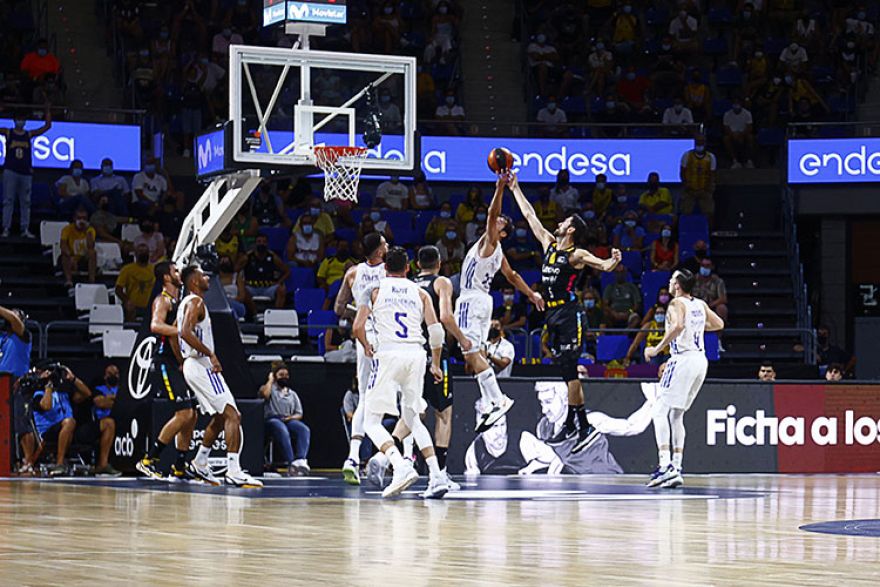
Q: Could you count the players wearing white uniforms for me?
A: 5